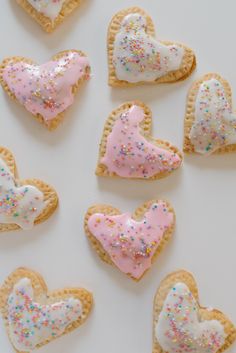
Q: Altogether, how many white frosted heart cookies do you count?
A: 6